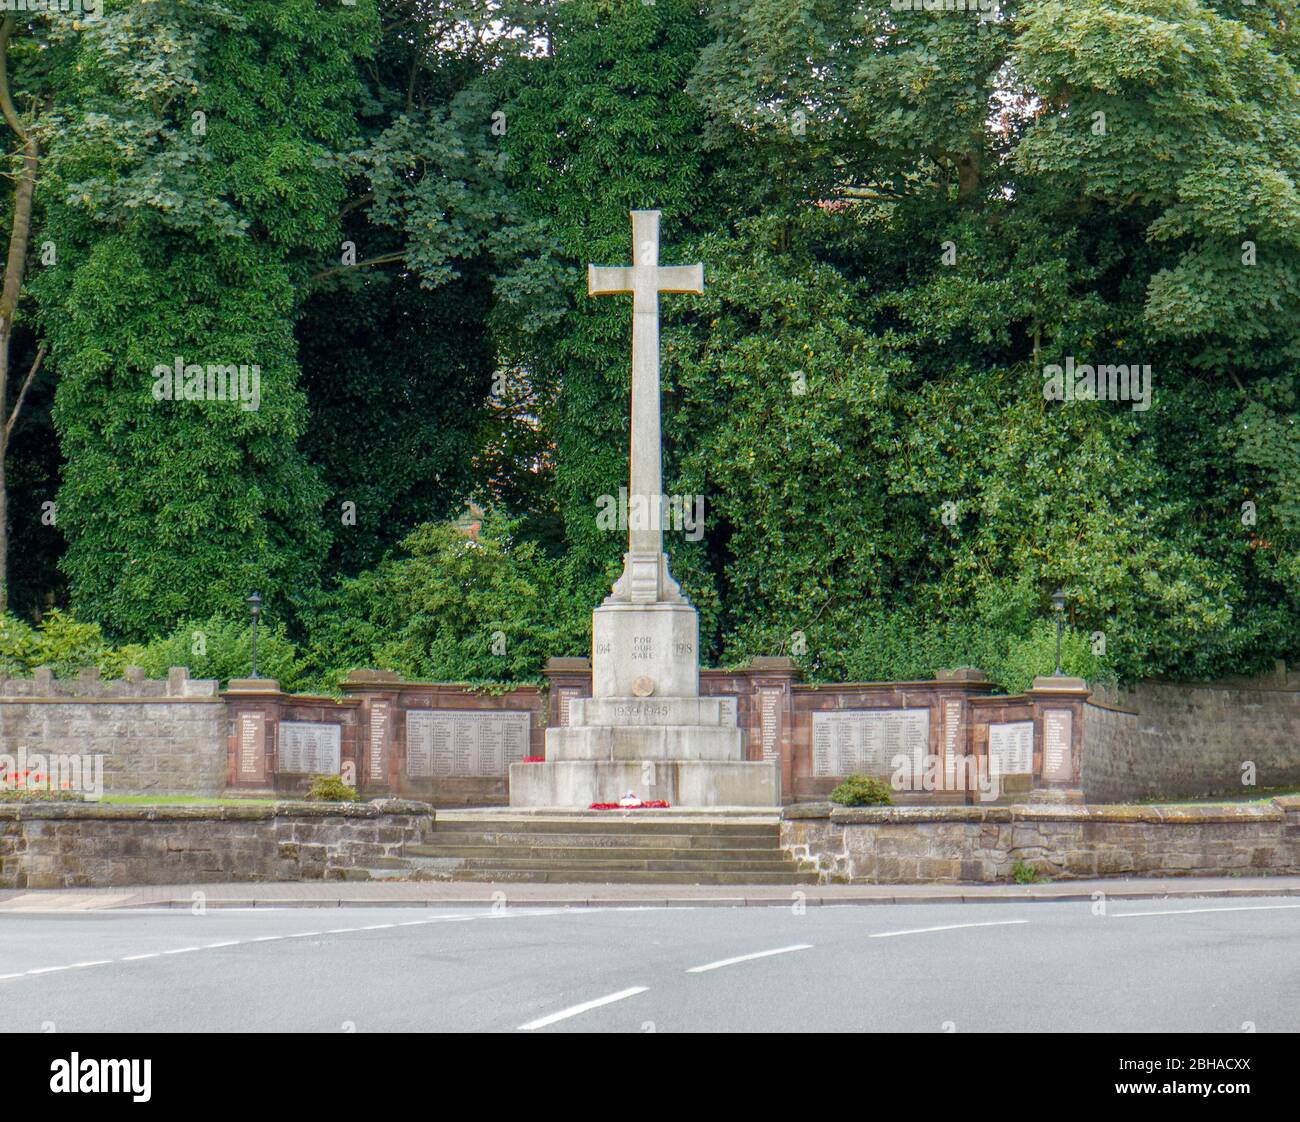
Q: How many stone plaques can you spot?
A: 11